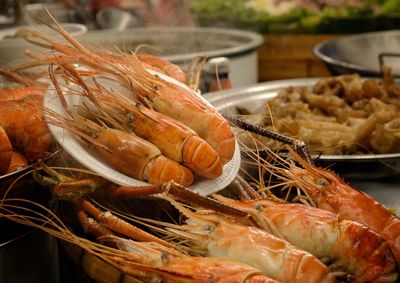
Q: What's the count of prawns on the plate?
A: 3